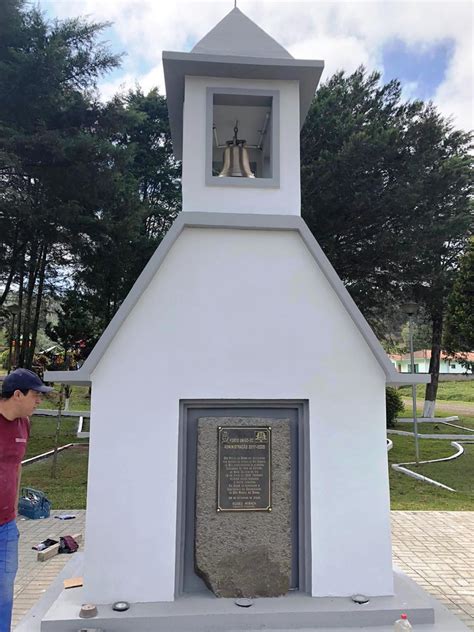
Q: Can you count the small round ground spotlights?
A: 3